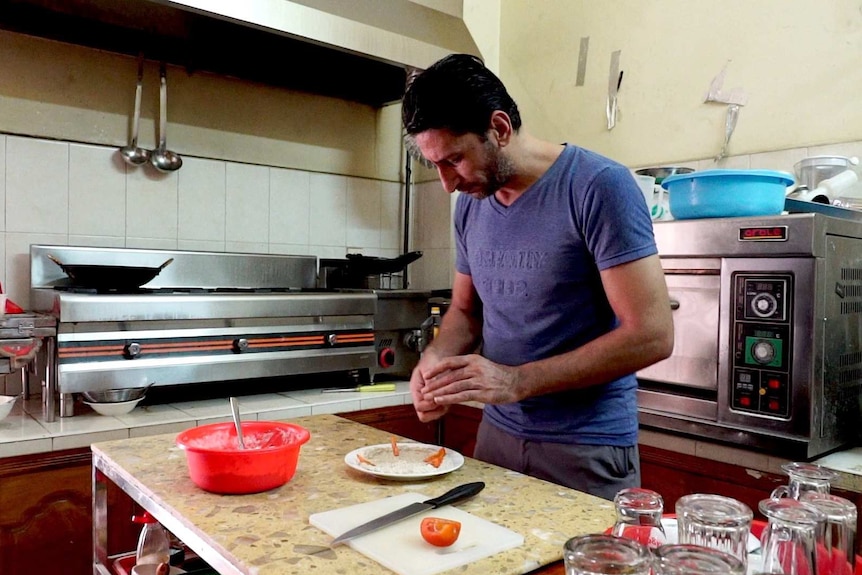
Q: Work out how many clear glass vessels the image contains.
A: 7